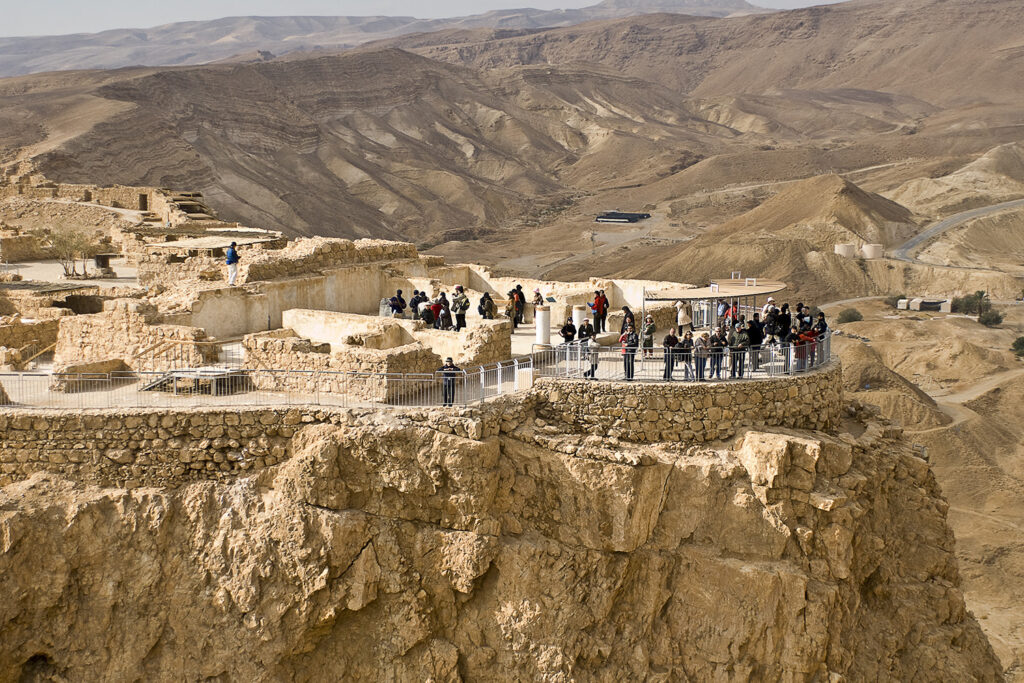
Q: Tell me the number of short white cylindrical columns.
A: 2